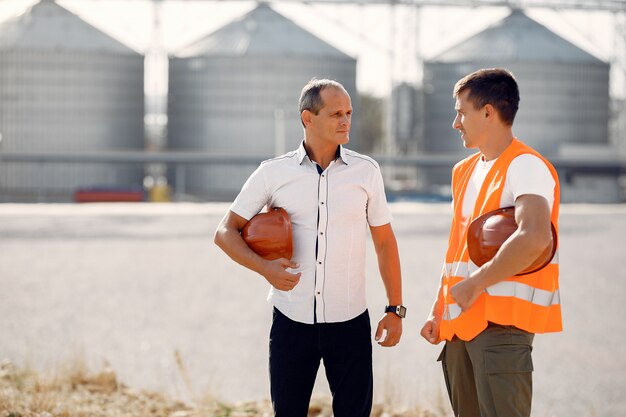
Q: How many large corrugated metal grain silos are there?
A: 3